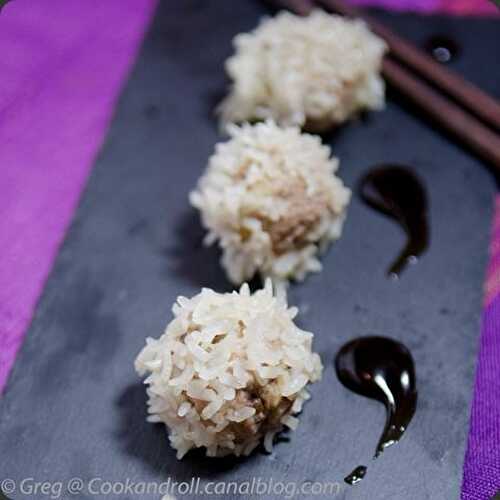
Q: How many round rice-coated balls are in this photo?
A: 3